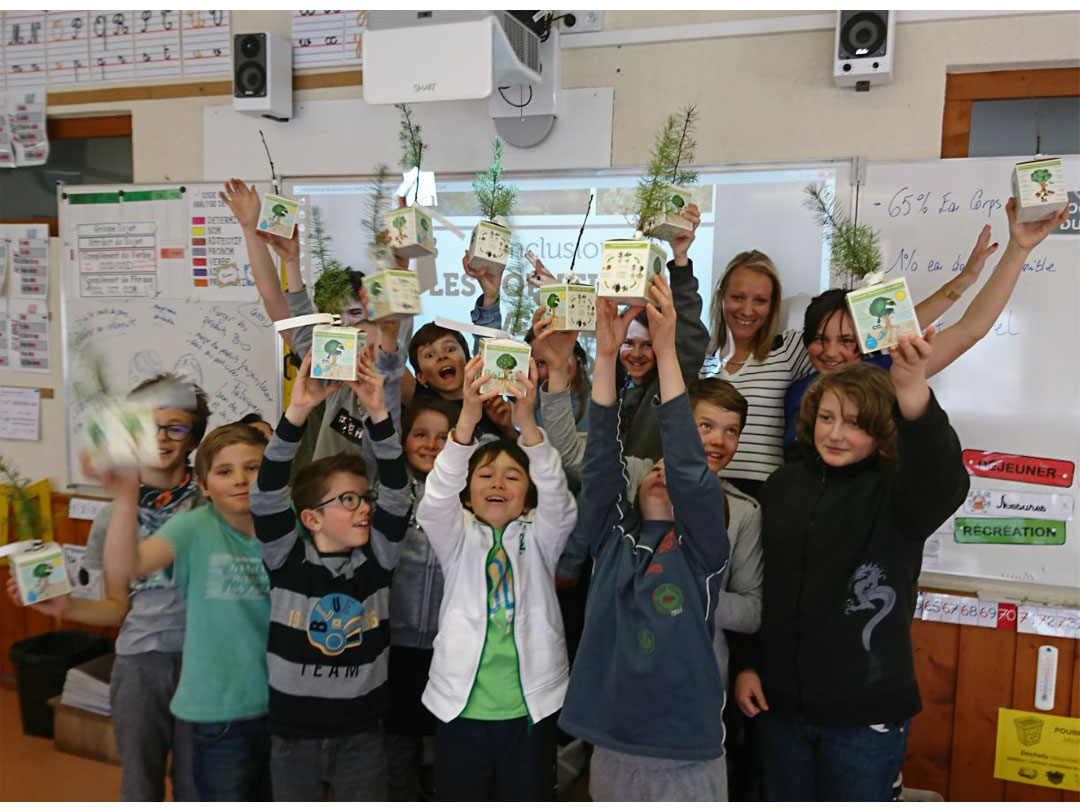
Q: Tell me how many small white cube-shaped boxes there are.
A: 13